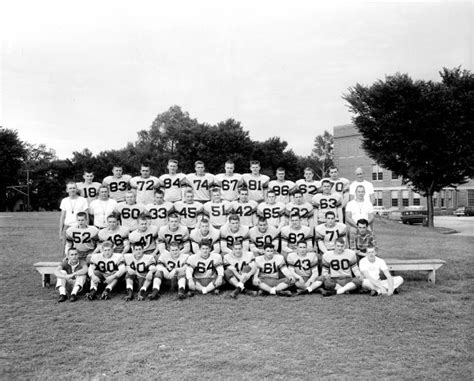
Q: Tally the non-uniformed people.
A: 7